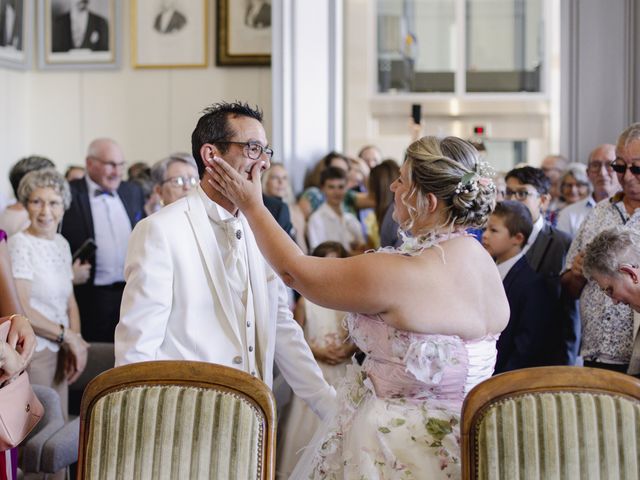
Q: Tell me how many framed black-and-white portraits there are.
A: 4